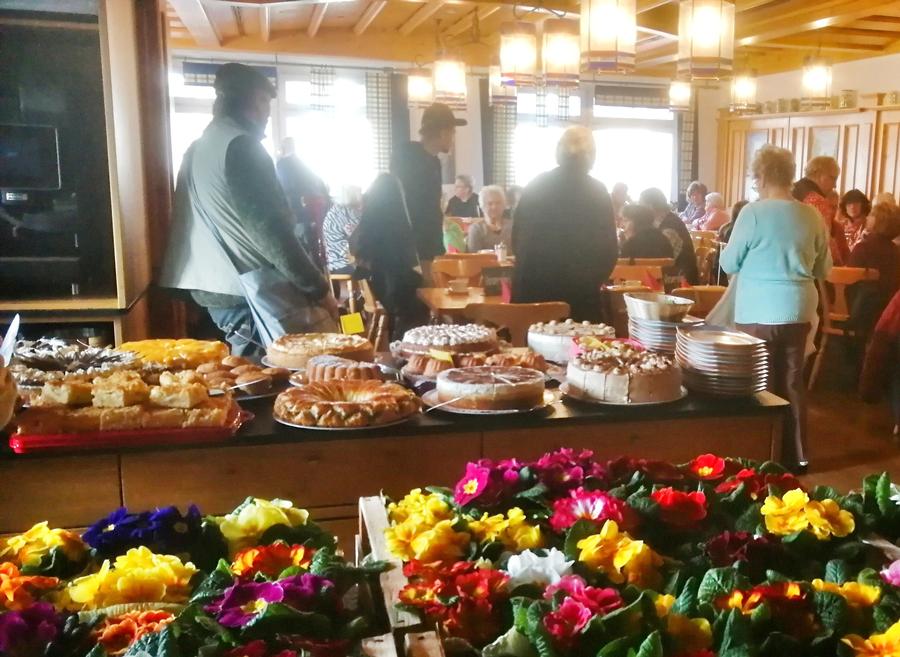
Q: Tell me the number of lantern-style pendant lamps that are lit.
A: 10